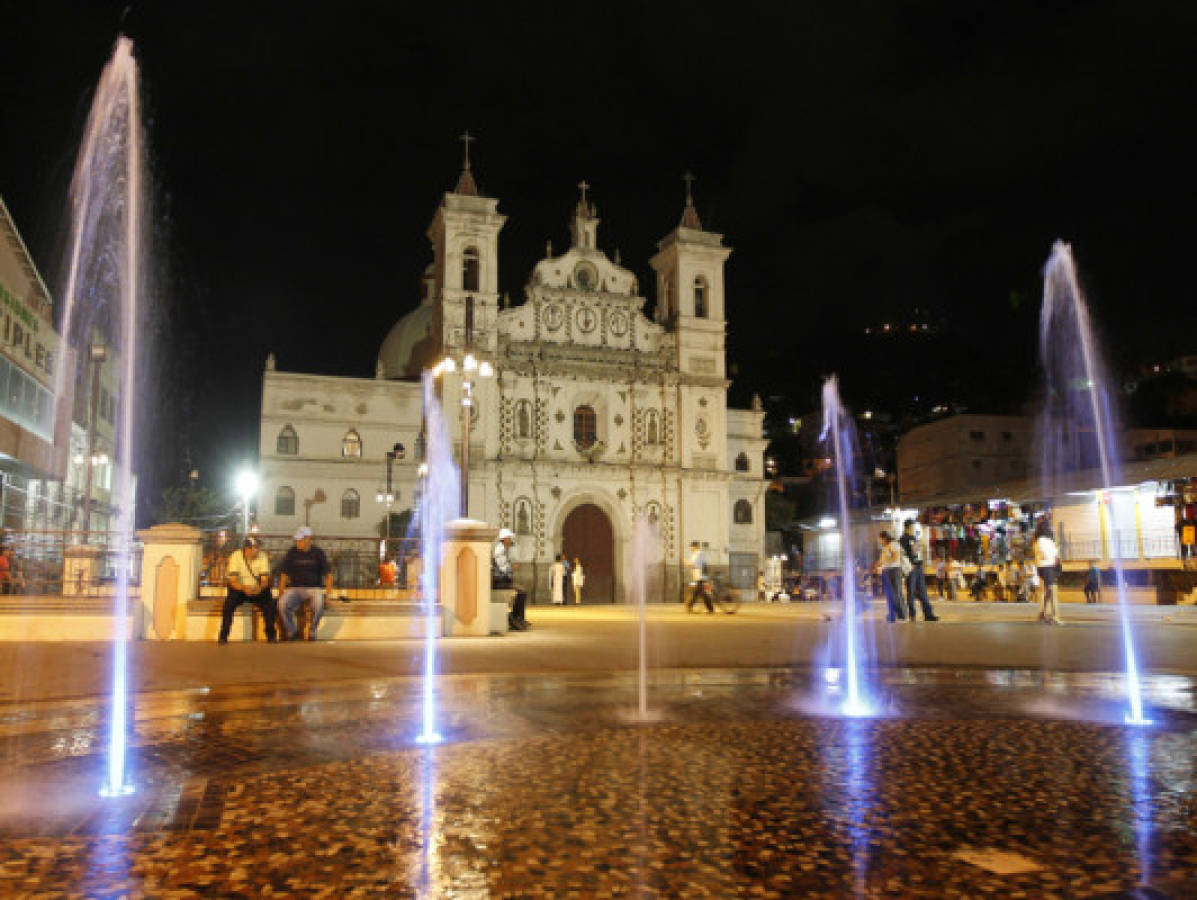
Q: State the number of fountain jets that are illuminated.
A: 4